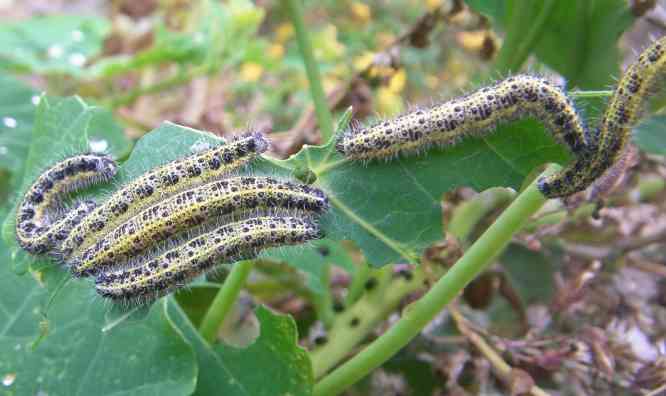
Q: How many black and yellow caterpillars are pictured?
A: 6